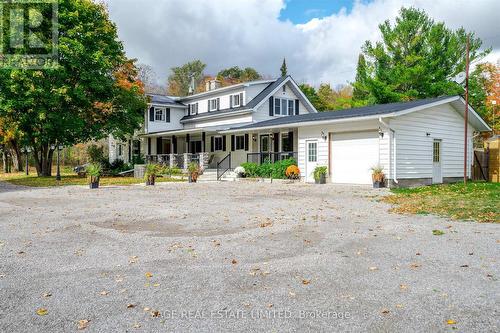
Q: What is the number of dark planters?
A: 5